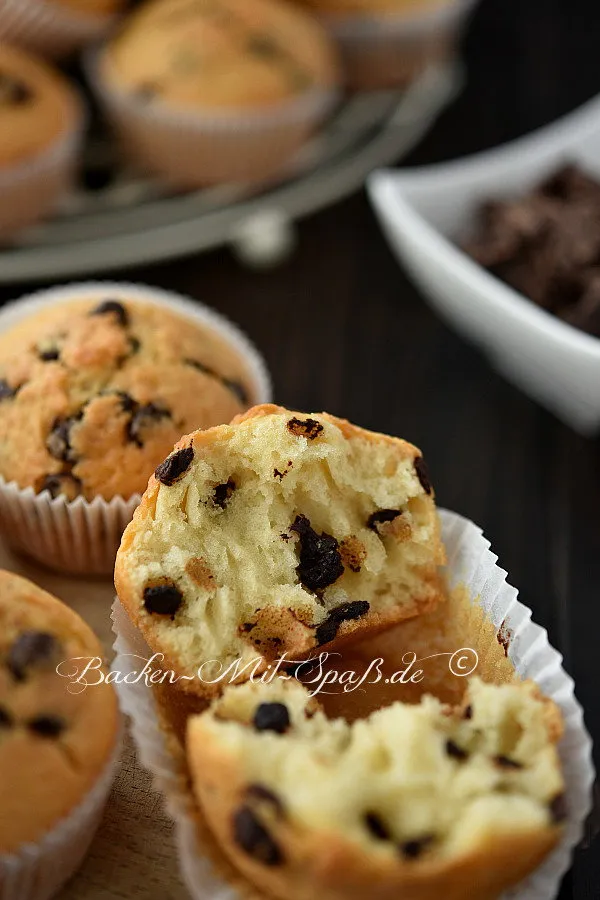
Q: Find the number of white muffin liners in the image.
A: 7